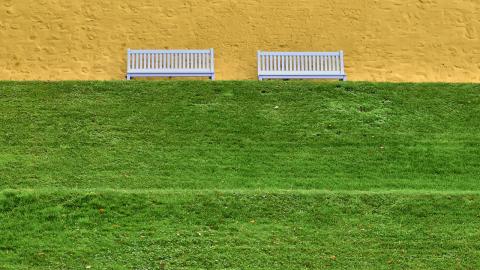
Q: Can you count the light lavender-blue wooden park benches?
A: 2